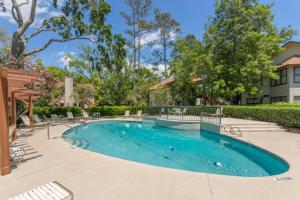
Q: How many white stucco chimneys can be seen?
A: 1